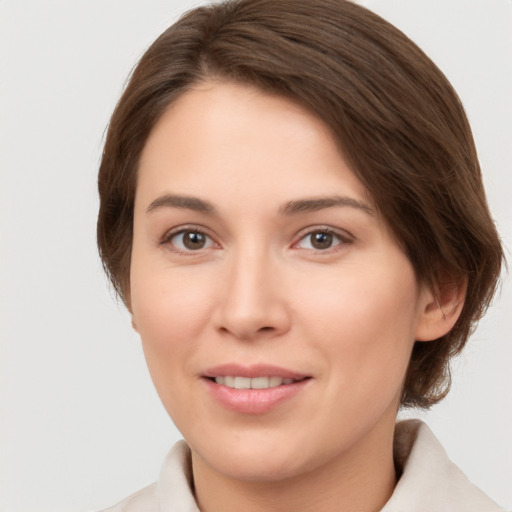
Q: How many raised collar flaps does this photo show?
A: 2